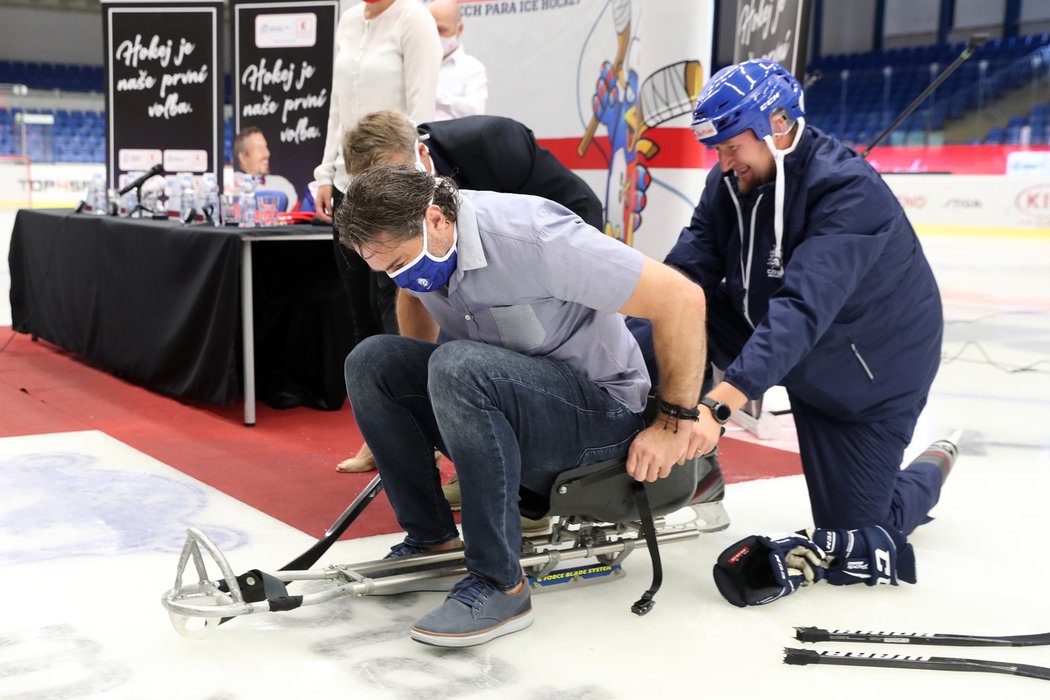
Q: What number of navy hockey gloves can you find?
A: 2